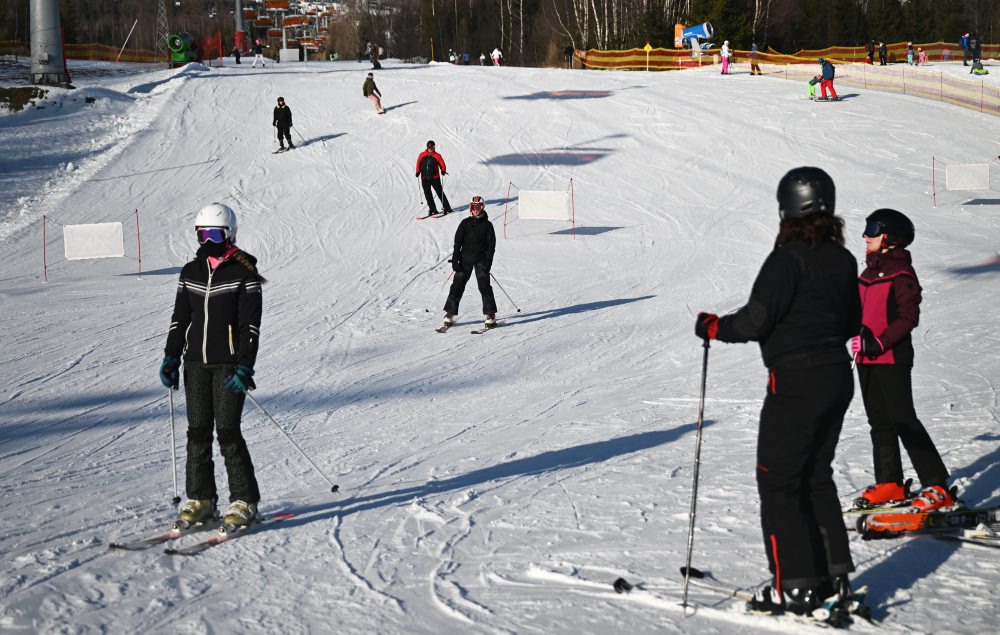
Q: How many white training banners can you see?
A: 3